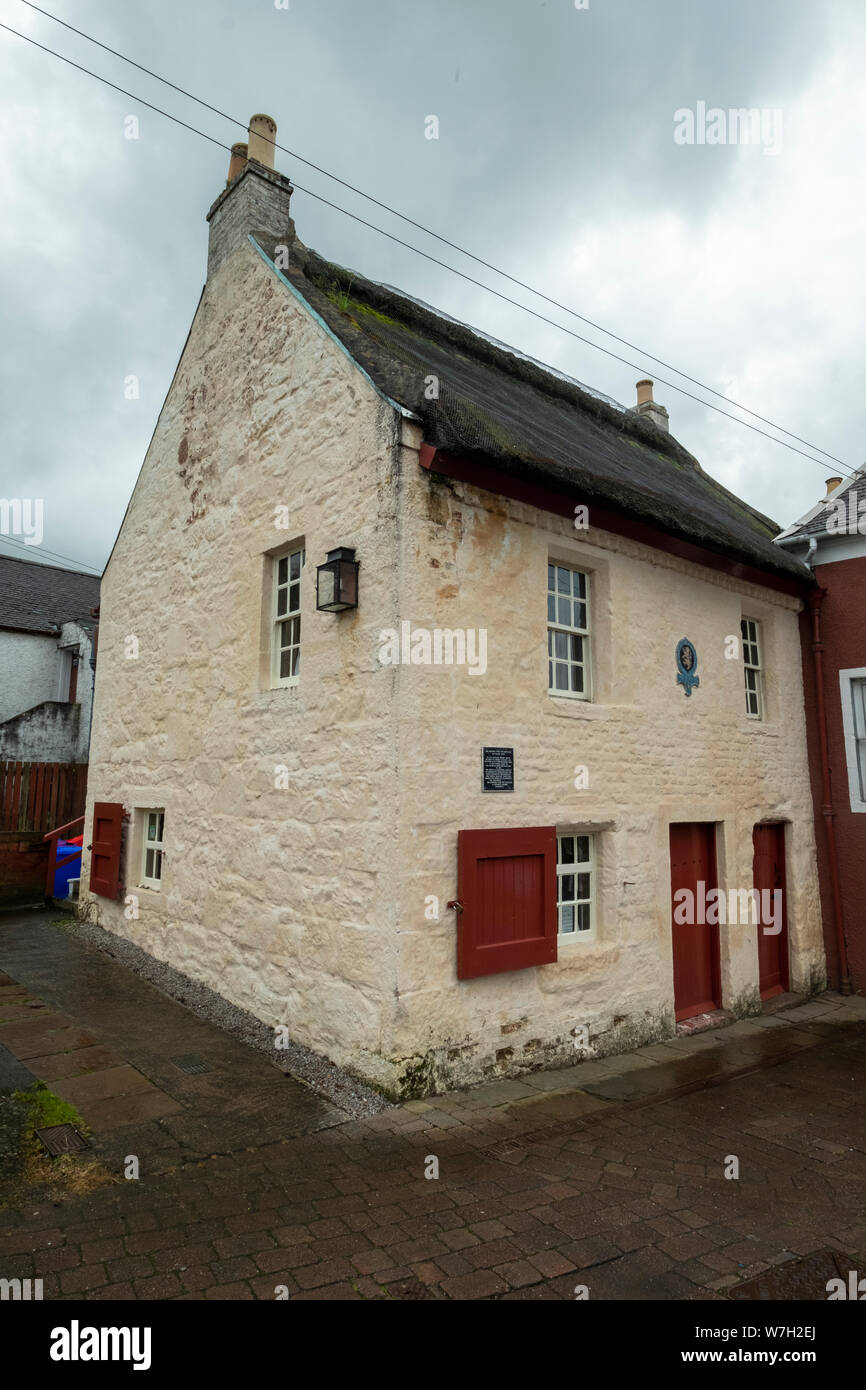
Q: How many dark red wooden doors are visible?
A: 2